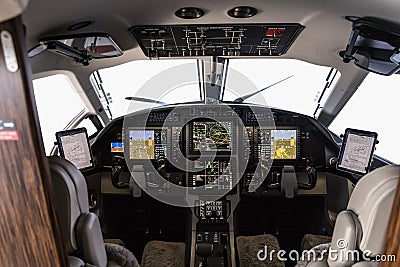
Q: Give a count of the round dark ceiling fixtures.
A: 2